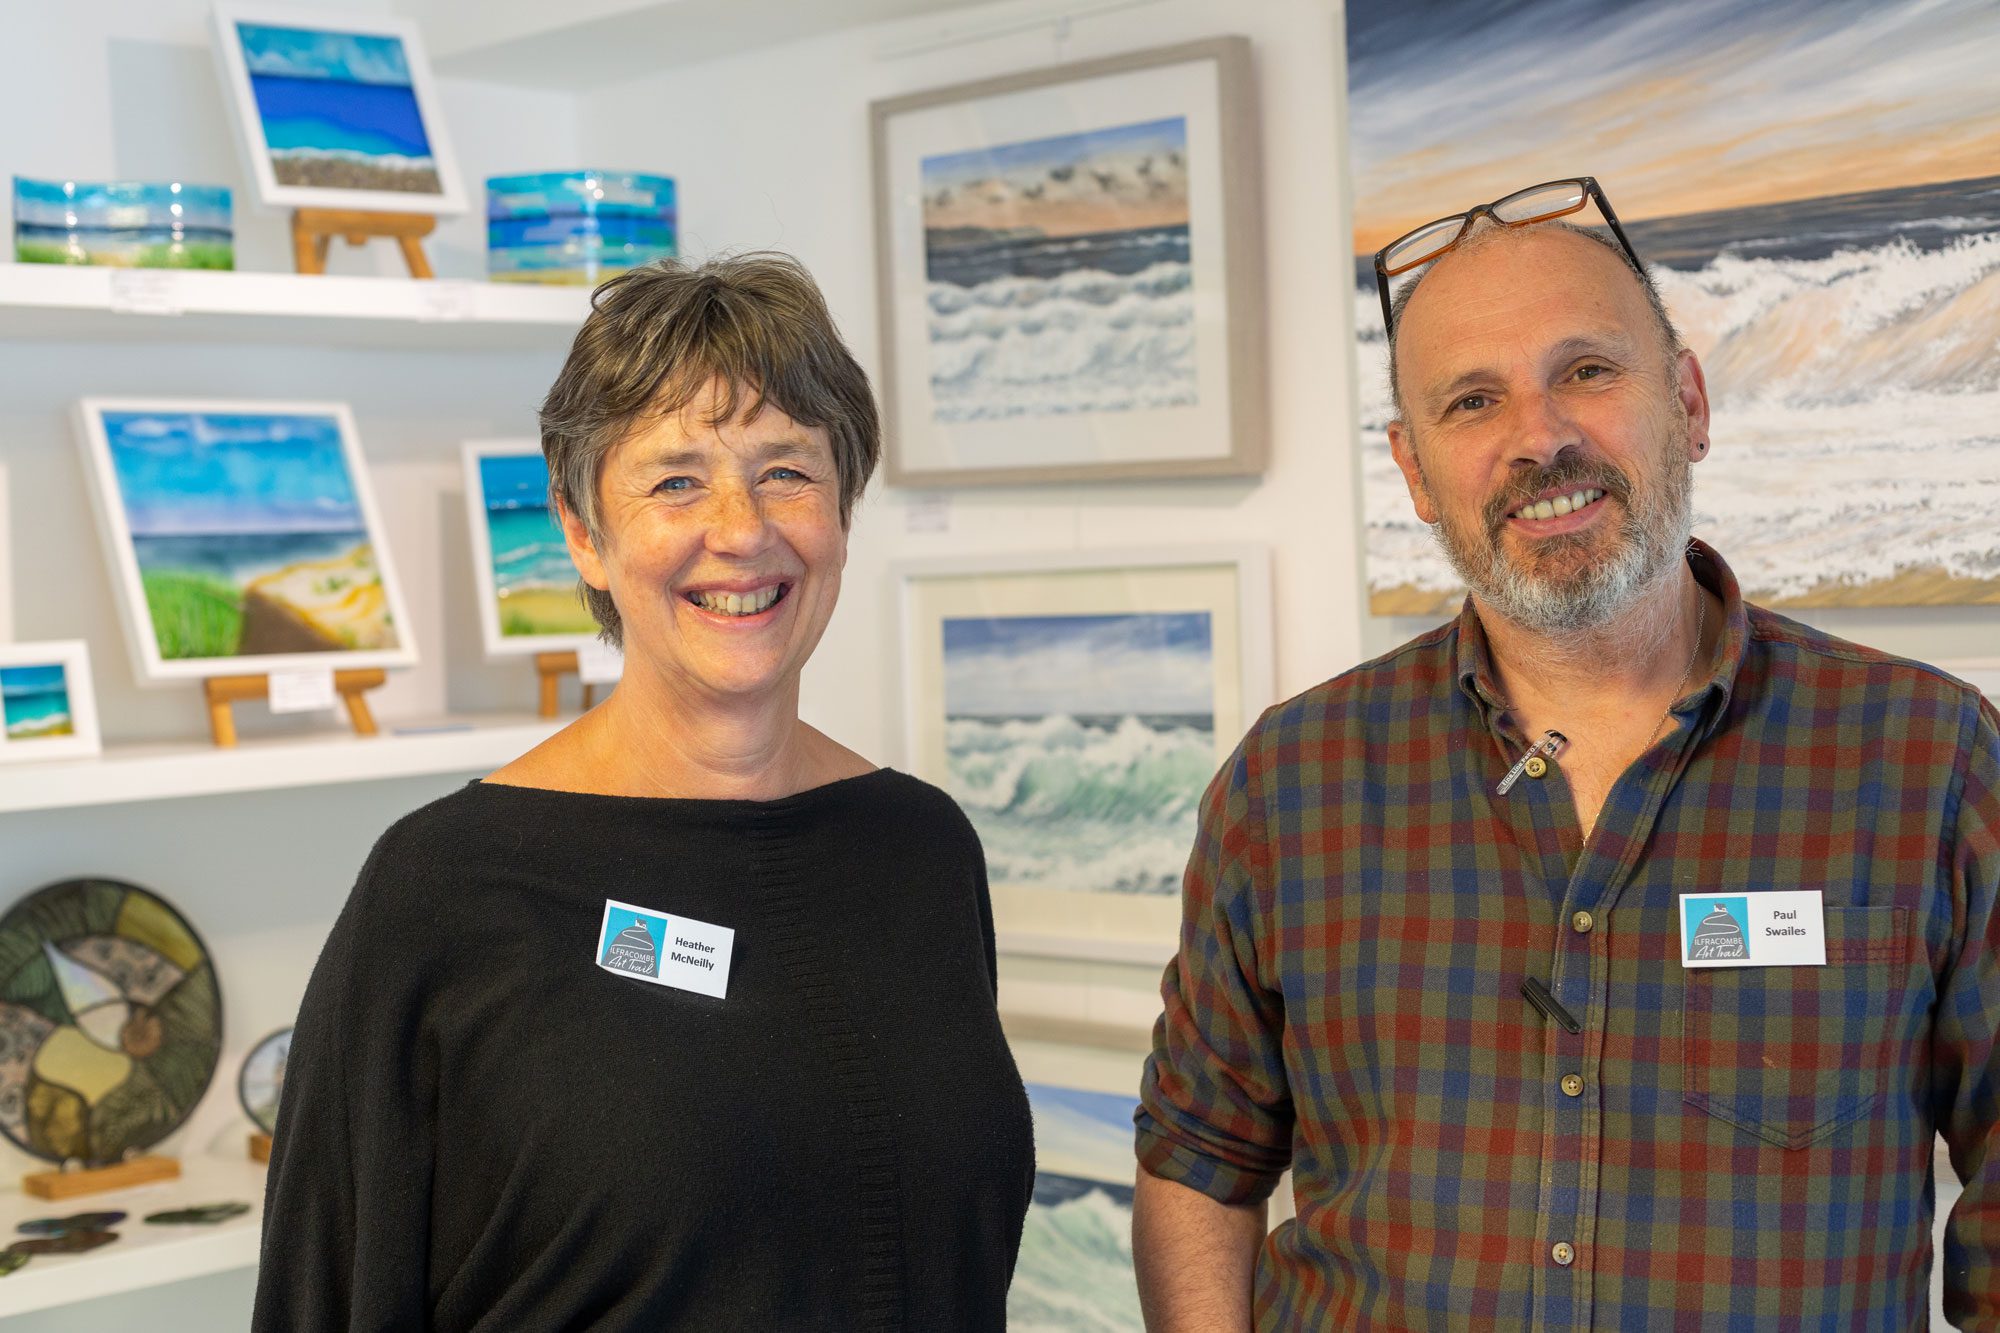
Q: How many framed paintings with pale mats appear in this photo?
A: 3